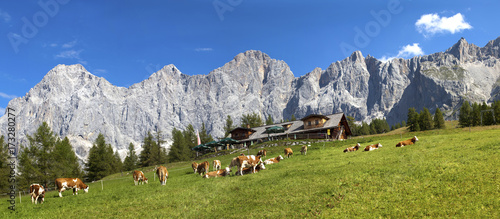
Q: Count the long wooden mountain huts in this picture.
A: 1